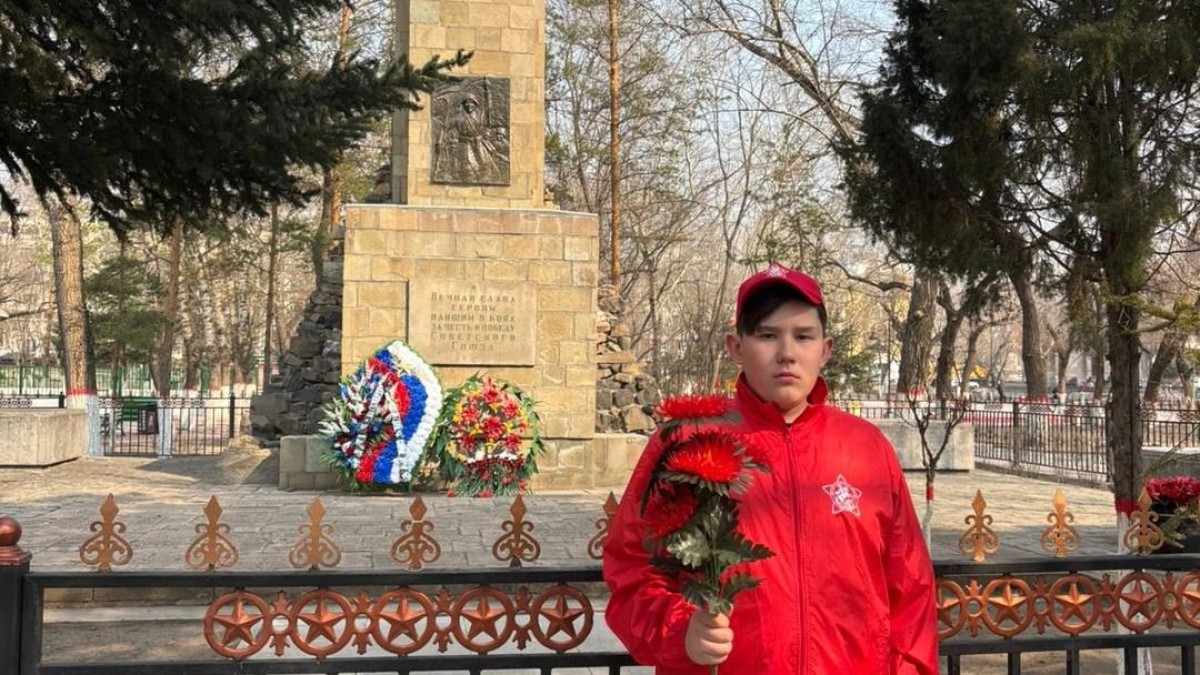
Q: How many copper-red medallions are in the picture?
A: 10